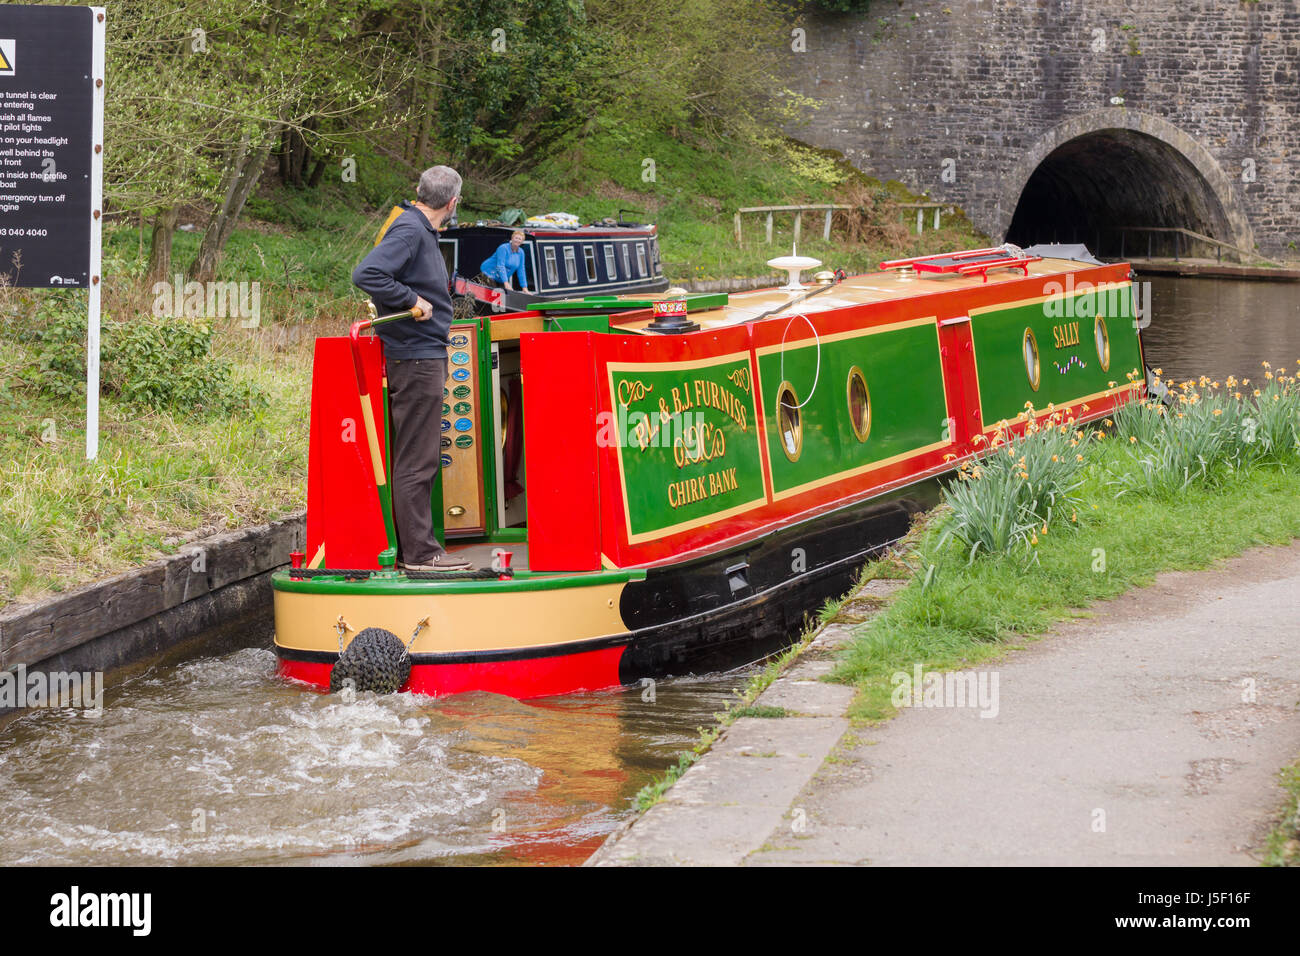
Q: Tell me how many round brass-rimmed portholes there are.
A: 4